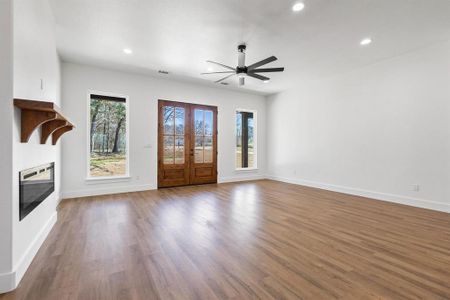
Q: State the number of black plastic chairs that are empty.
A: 0